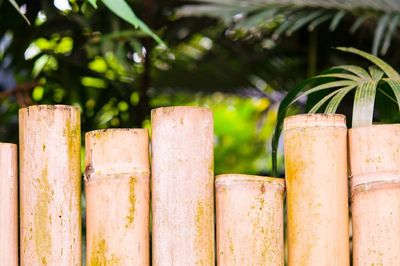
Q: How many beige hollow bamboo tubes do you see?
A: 7